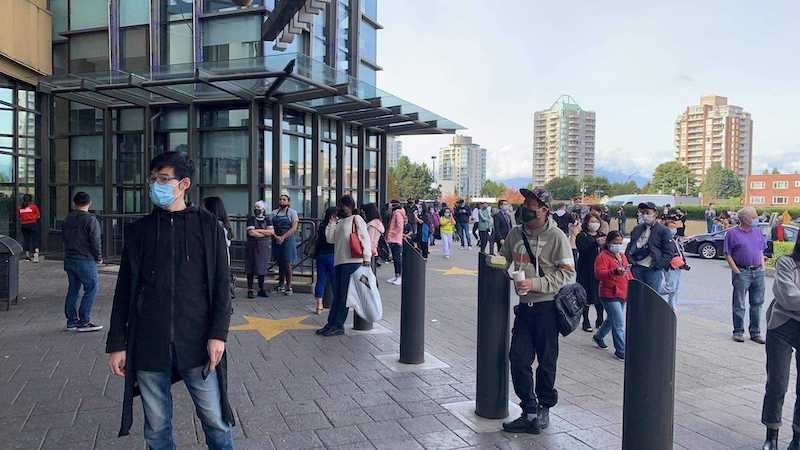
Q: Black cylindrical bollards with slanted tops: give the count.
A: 4